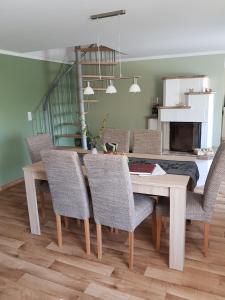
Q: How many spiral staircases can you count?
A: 1